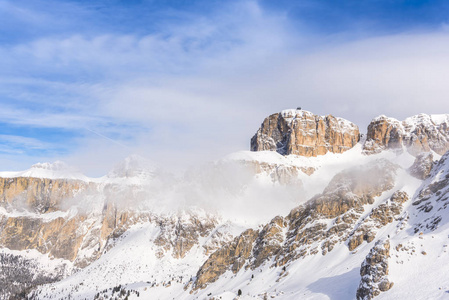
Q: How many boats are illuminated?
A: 0